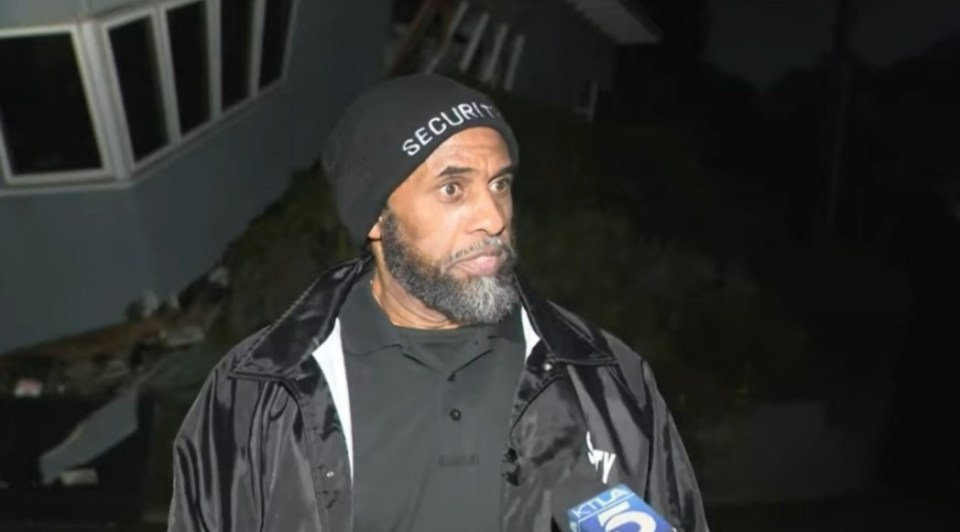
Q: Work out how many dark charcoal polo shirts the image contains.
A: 1